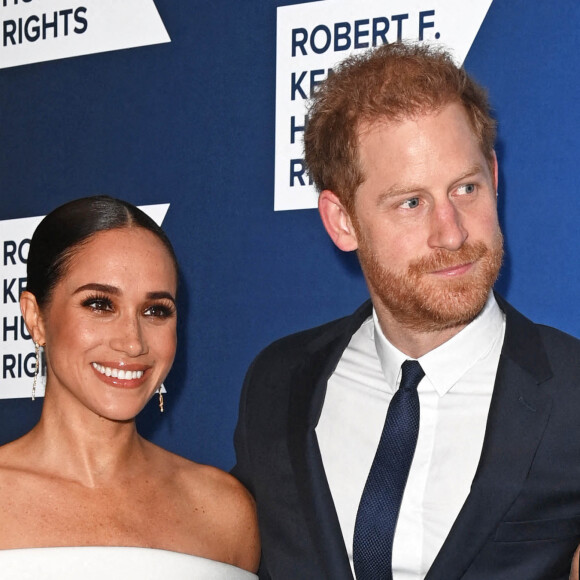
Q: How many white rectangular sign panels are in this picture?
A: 3